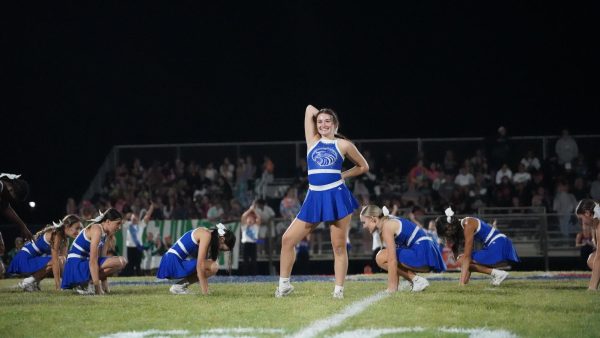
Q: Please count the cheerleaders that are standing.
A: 1